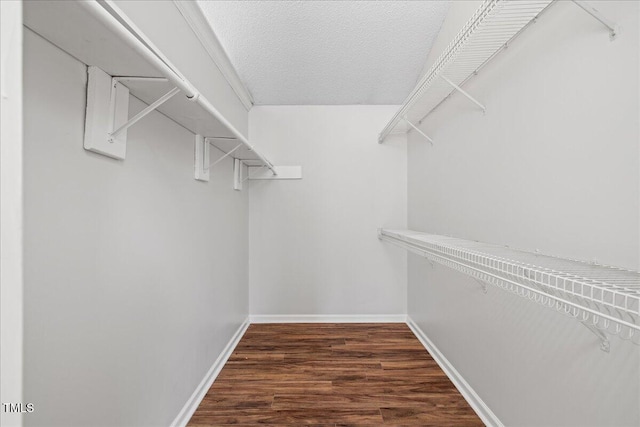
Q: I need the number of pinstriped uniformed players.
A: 0